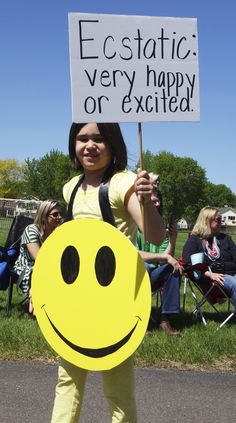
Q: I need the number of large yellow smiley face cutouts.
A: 1